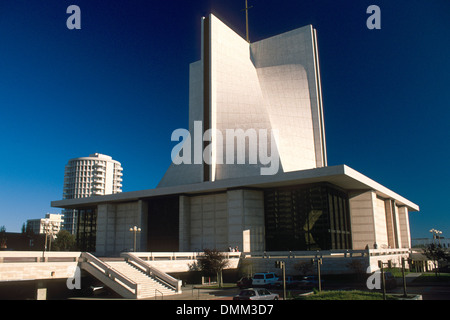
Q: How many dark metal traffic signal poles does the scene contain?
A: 4